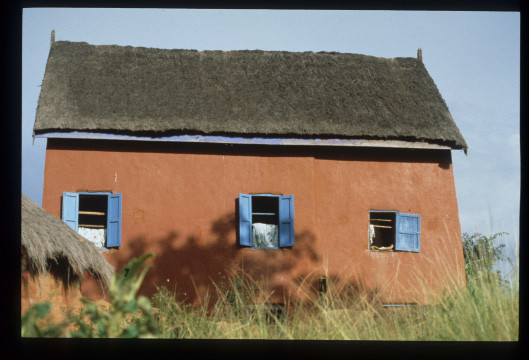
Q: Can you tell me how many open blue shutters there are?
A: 5